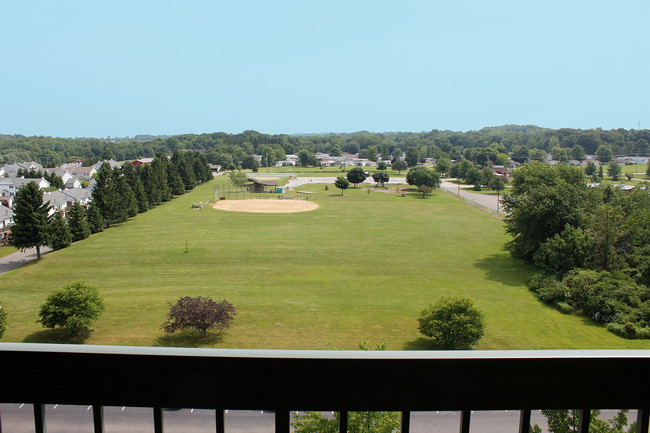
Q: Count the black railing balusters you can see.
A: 11